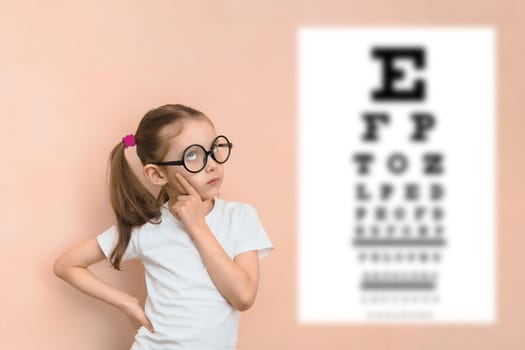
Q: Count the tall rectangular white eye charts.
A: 1